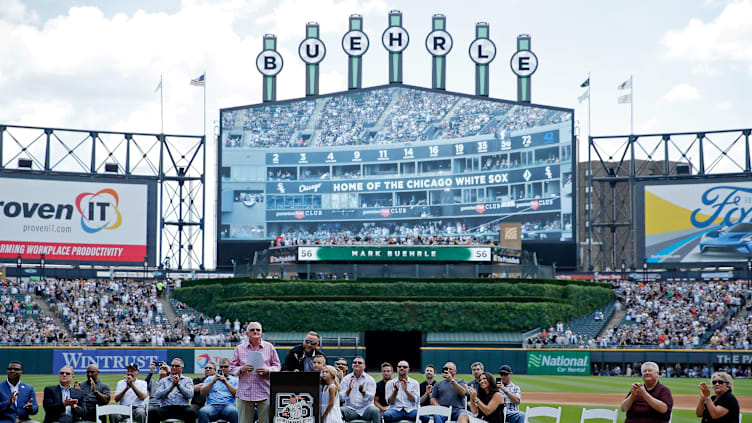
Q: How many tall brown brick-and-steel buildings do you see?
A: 1